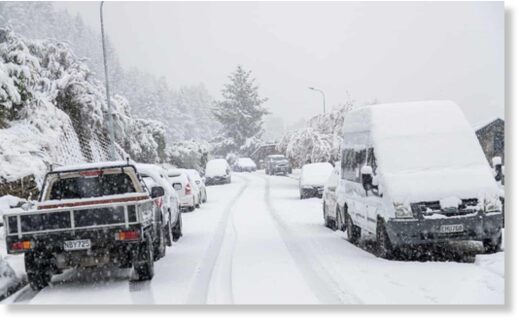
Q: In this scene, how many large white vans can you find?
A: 1